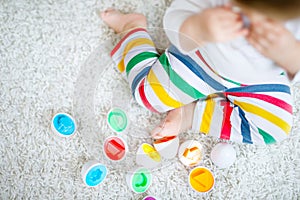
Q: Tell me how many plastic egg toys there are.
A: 11